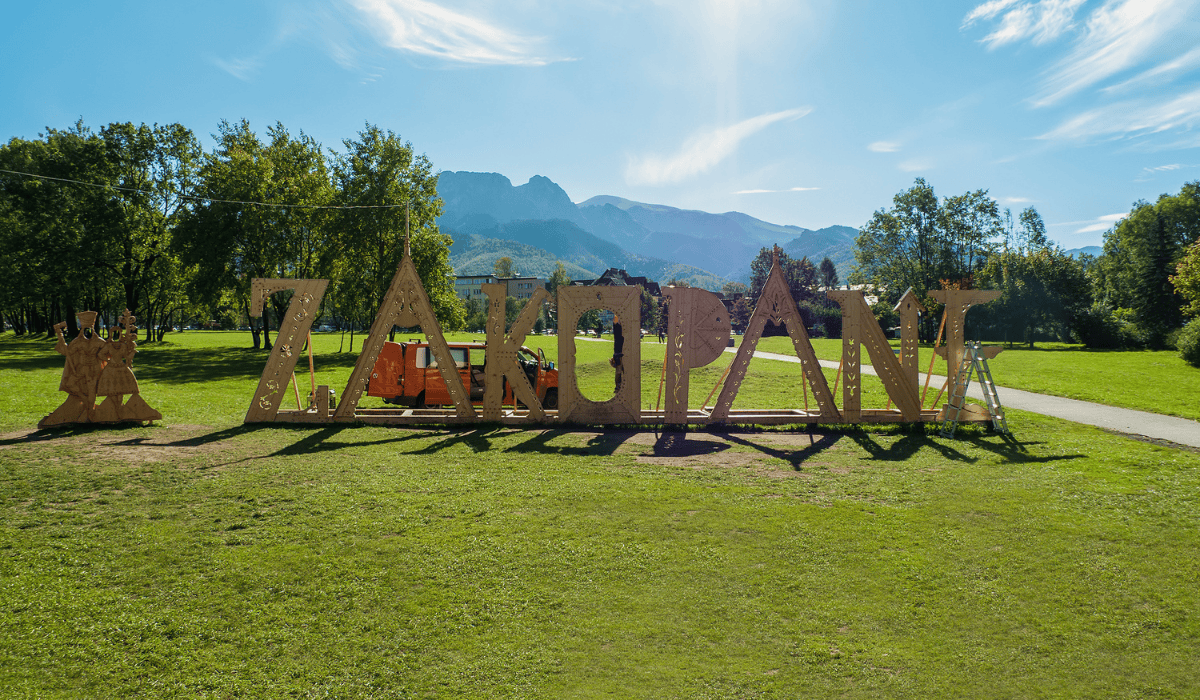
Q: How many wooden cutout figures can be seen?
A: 2